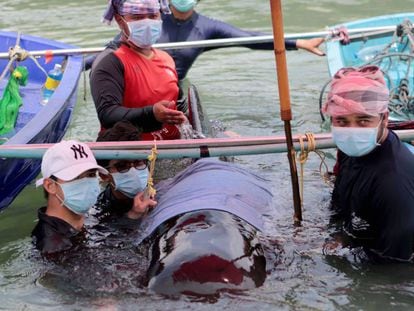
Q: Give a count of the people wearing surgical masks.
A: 5